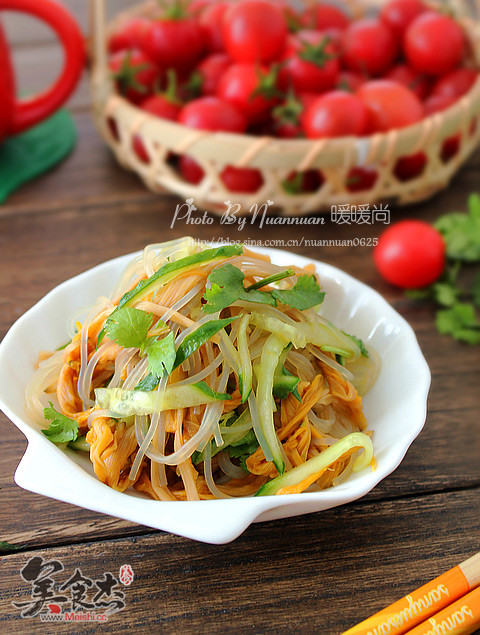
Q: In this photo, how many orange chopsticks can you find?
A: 2